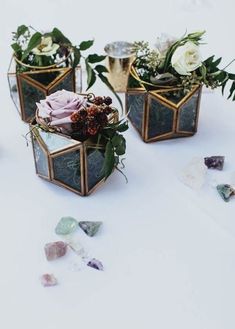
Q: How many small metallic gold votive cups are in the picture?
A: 1